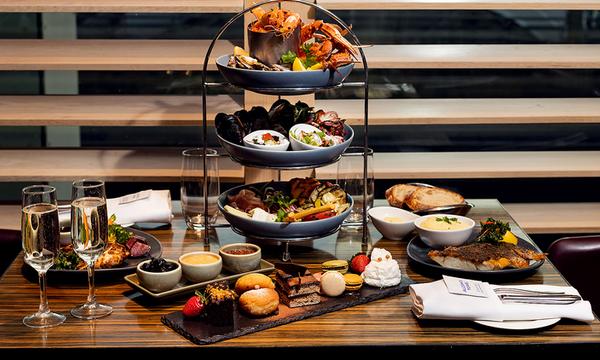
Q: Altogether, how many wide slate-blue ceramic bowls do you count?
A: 3